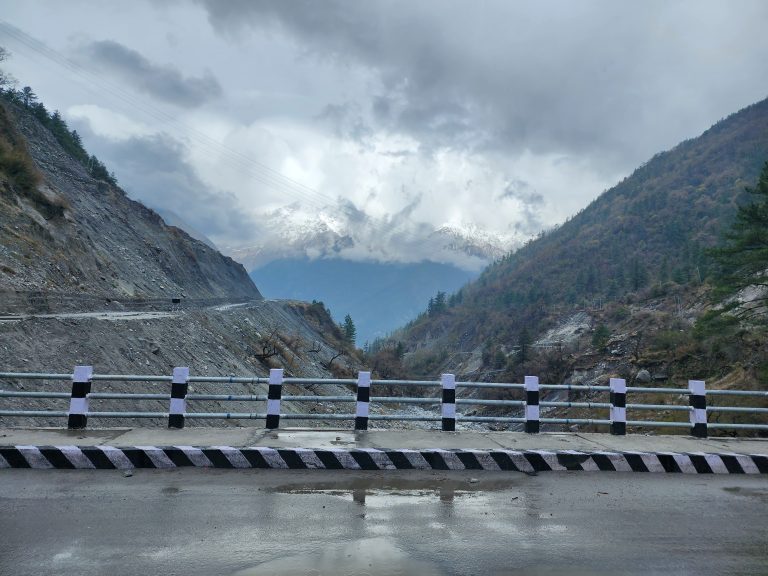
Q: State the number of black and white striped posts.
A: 8